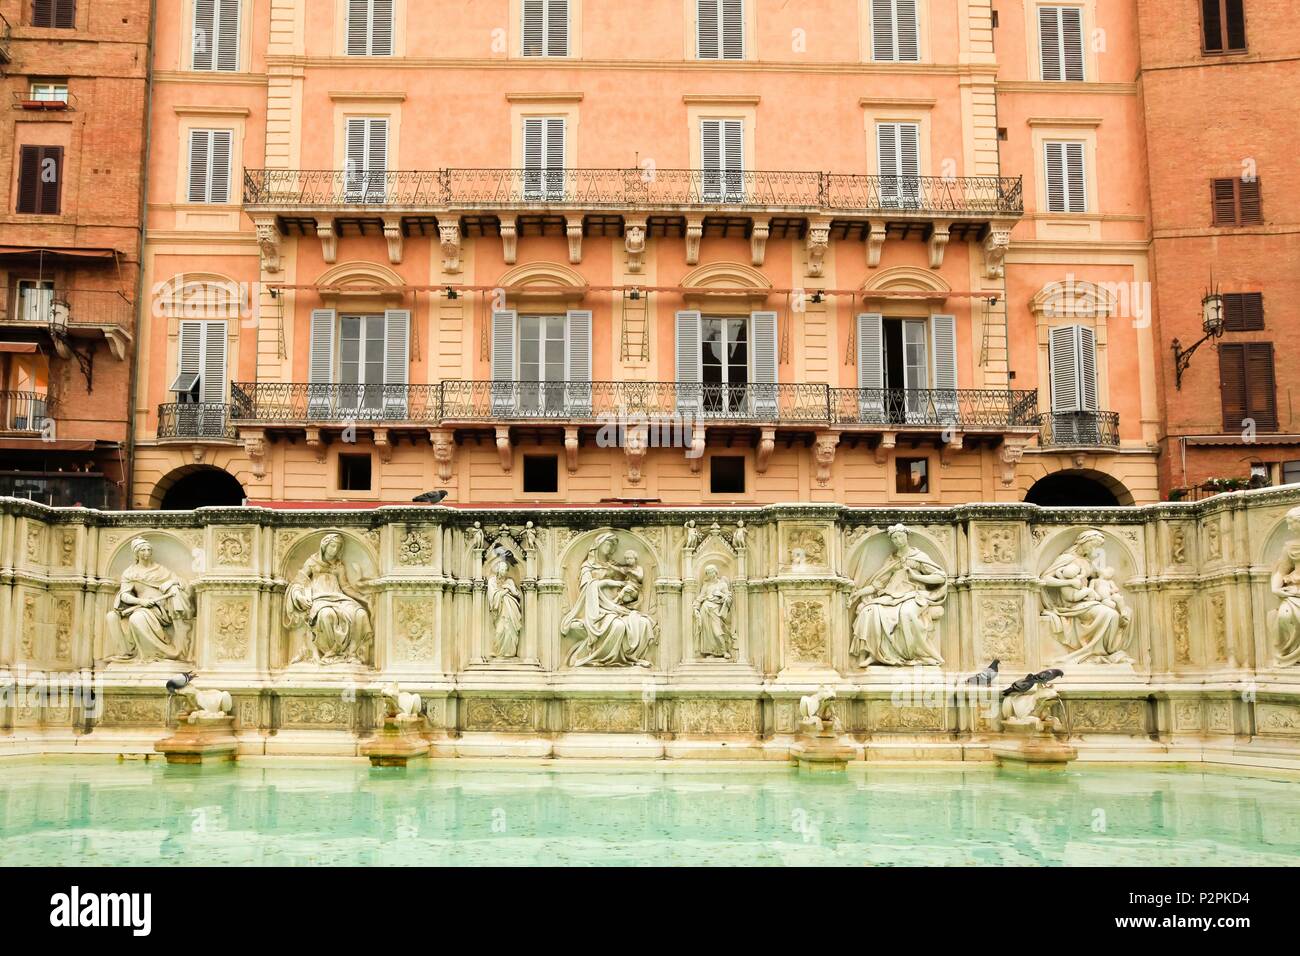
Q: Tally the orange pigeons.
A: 0